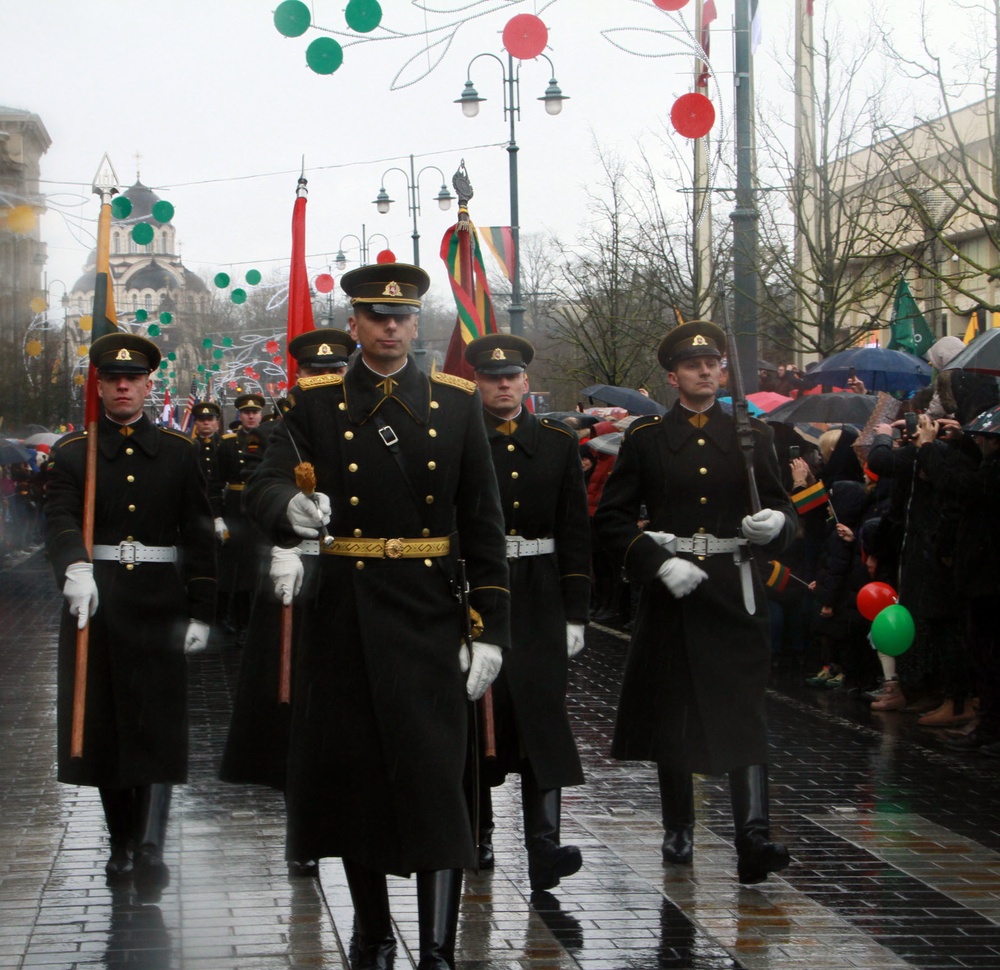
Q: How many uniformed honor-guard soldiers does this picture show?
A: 7